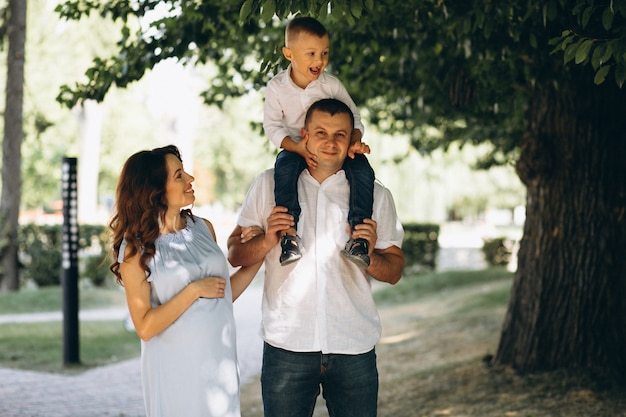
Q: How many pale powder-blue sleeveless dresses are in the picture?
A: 1